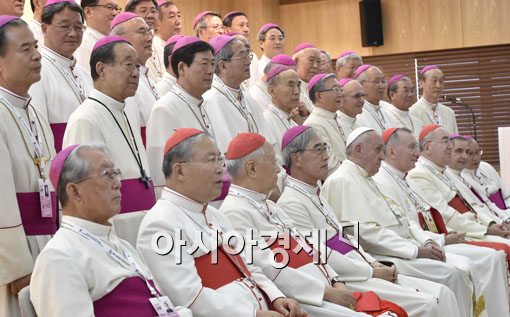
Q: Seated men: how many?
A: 9